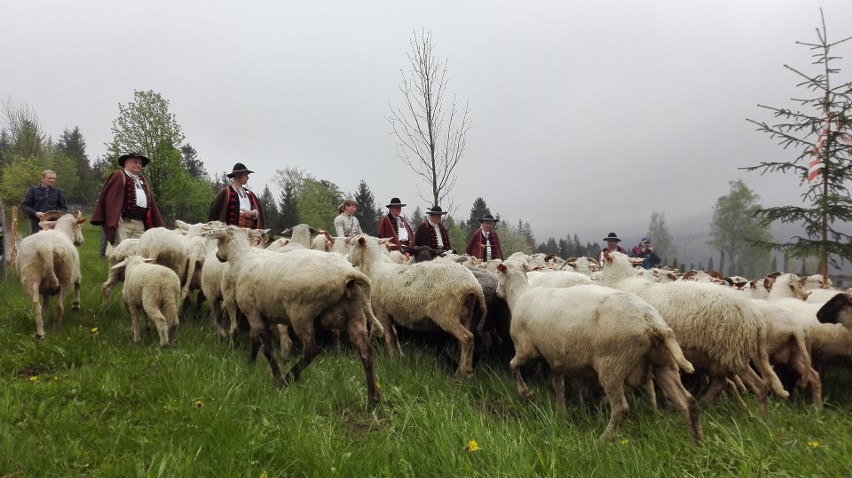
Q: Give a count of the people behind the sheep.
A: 9